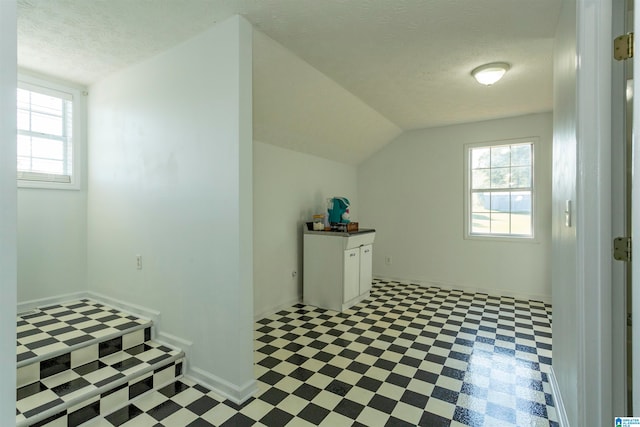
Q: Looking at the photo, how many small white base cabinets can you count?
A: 1